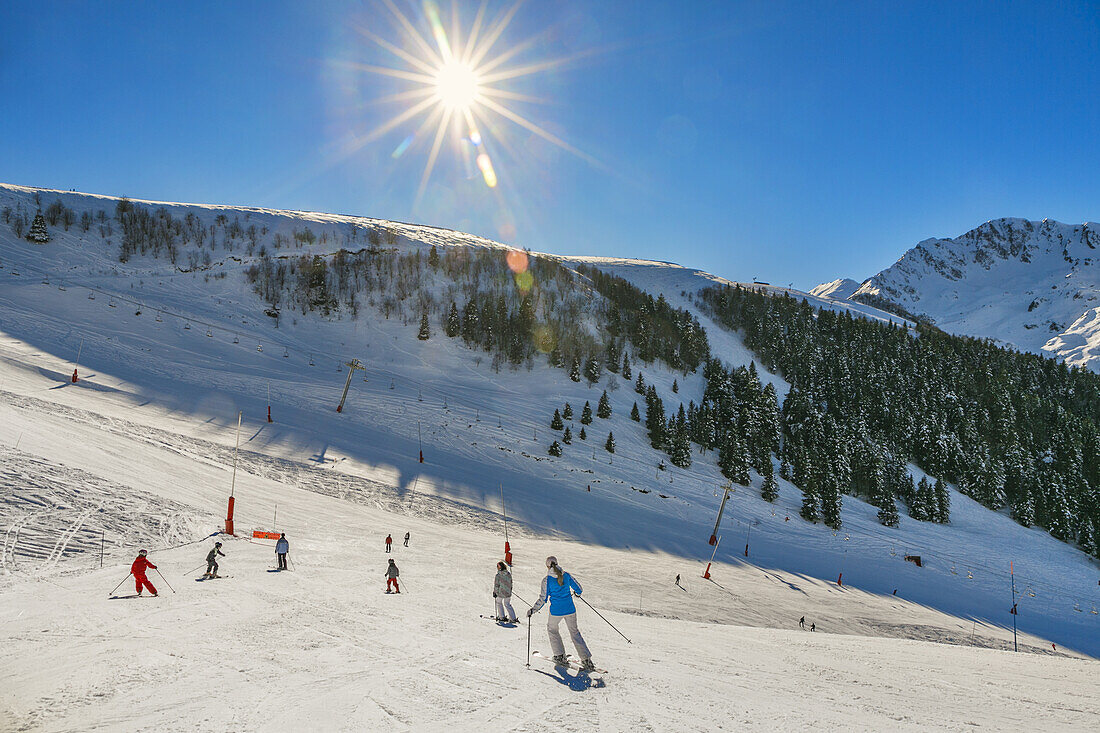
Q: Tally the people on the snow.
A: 11